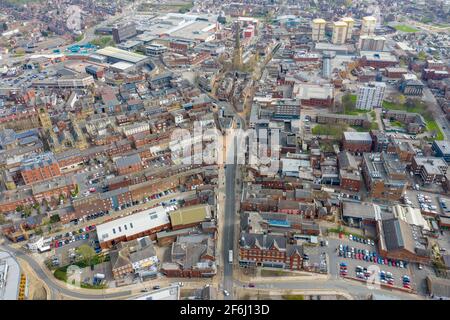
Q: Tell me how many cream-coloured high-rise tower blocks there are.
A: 4